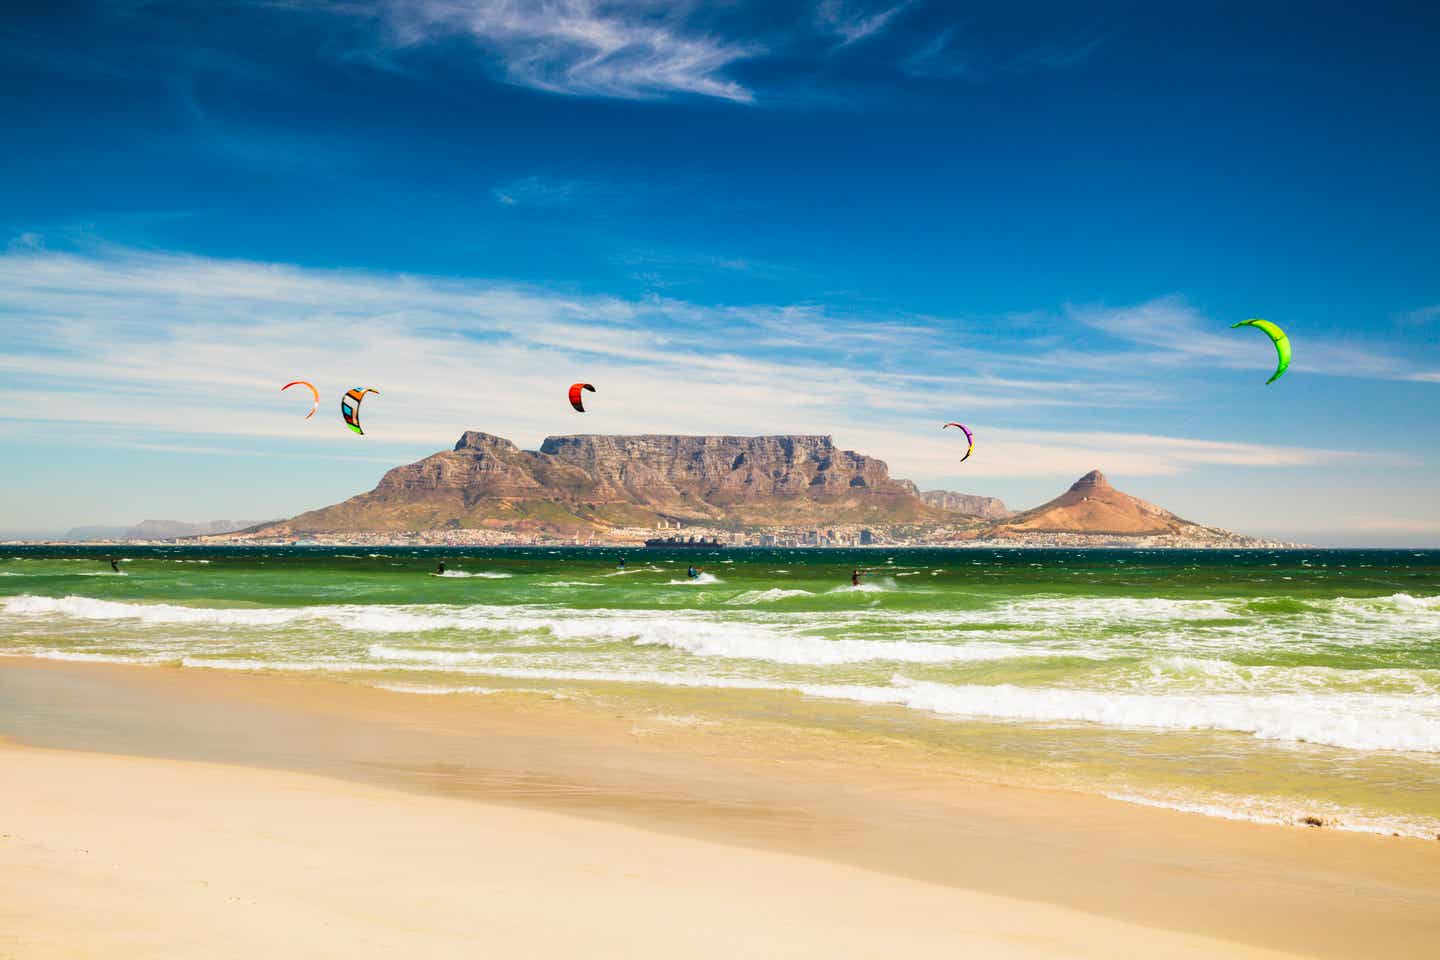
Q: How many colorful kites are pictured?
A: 5